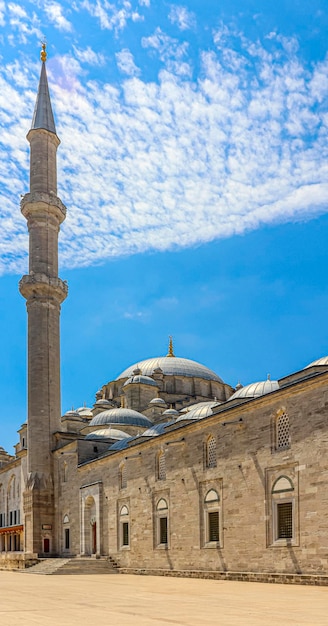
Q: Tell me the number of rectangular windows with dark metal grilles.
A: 5